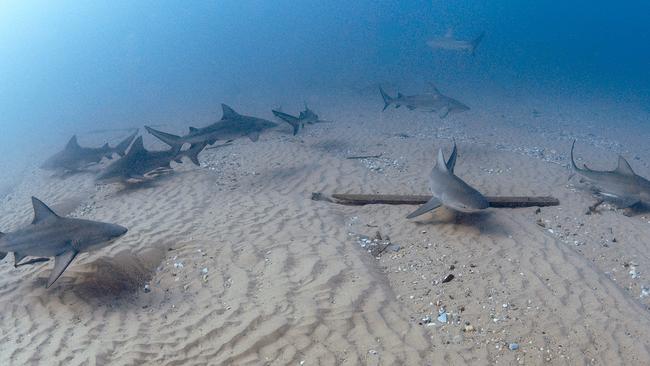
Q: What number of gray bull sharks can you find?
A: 9